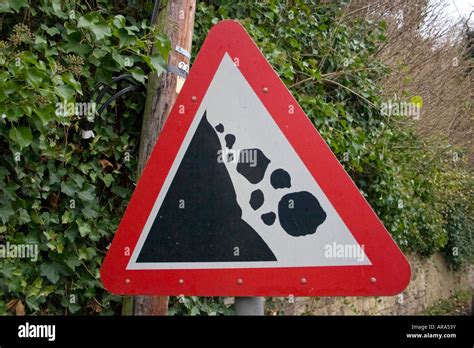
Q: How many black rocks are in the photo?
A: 8